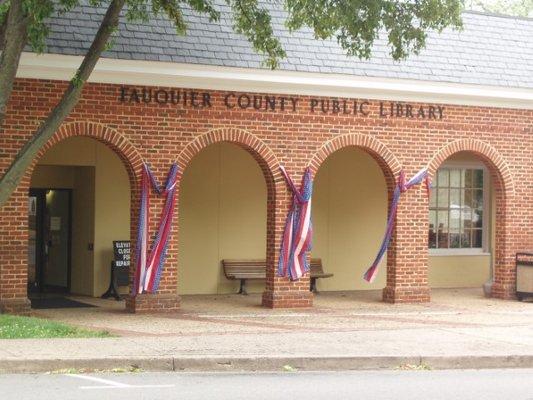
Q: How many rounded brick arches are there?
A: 4